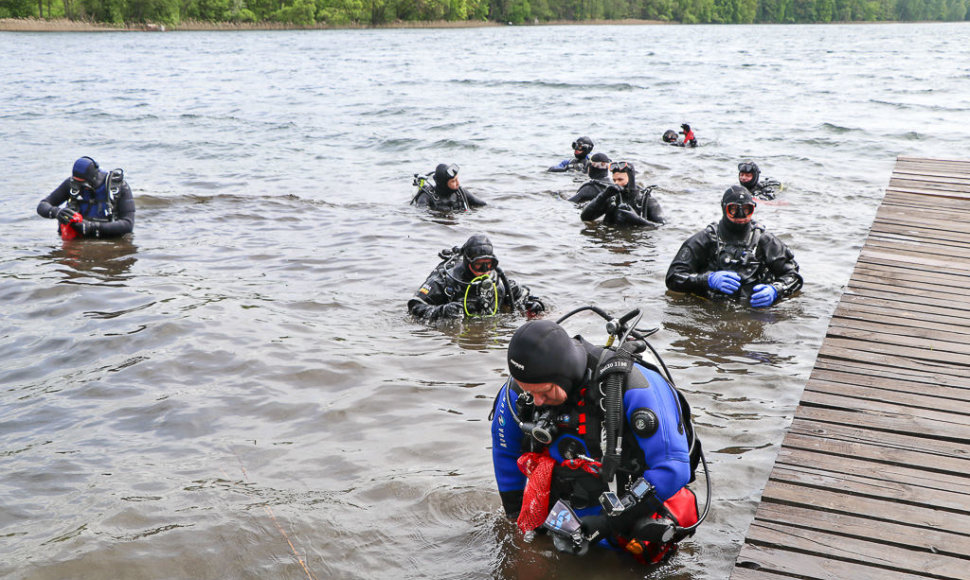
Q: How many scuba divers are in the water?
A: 10